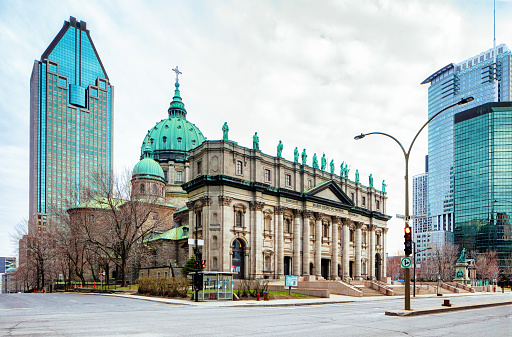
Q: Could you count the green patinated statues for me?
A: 14